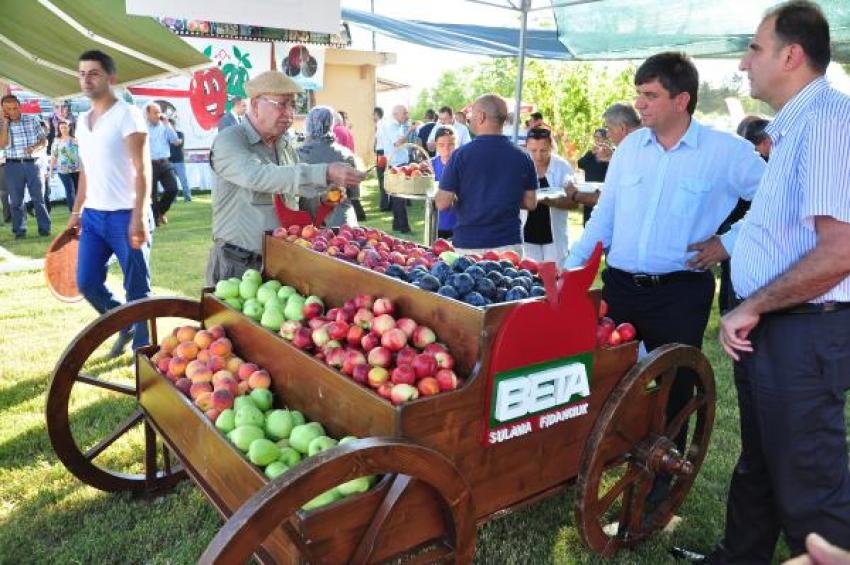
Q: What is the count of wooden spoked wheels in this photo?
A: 3